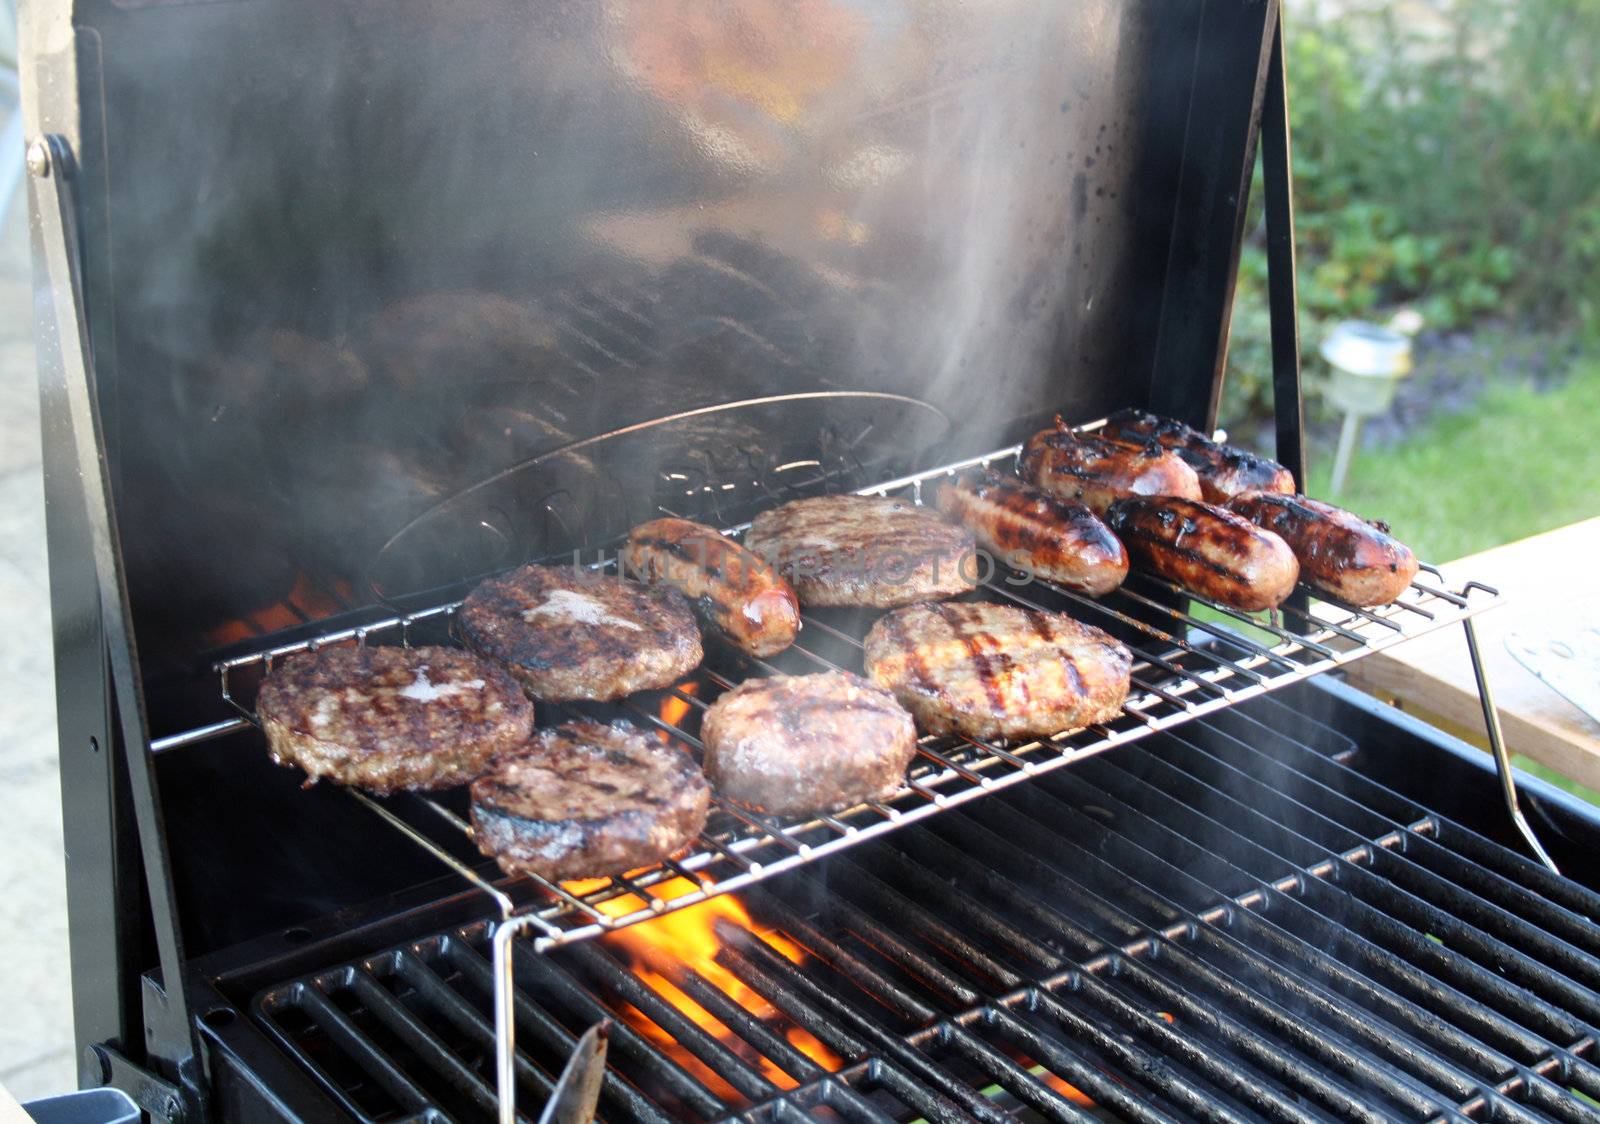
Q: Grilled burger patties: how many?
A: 6